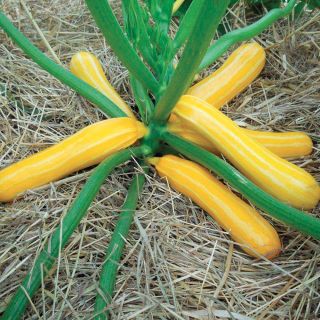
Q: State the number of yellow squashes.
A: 6